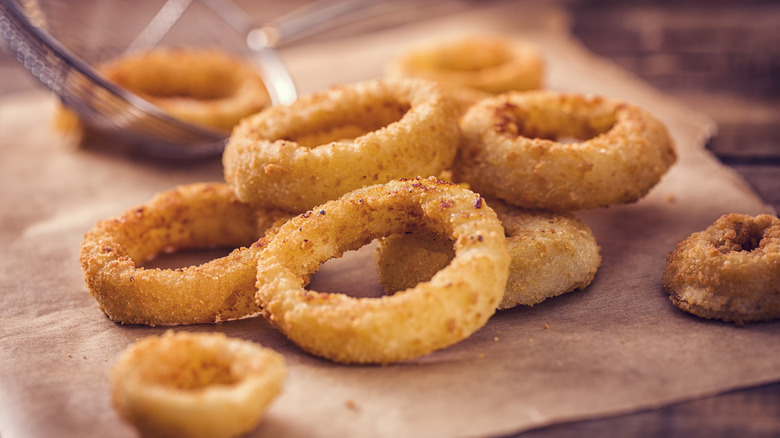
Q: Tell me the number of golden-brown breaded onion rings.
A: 9